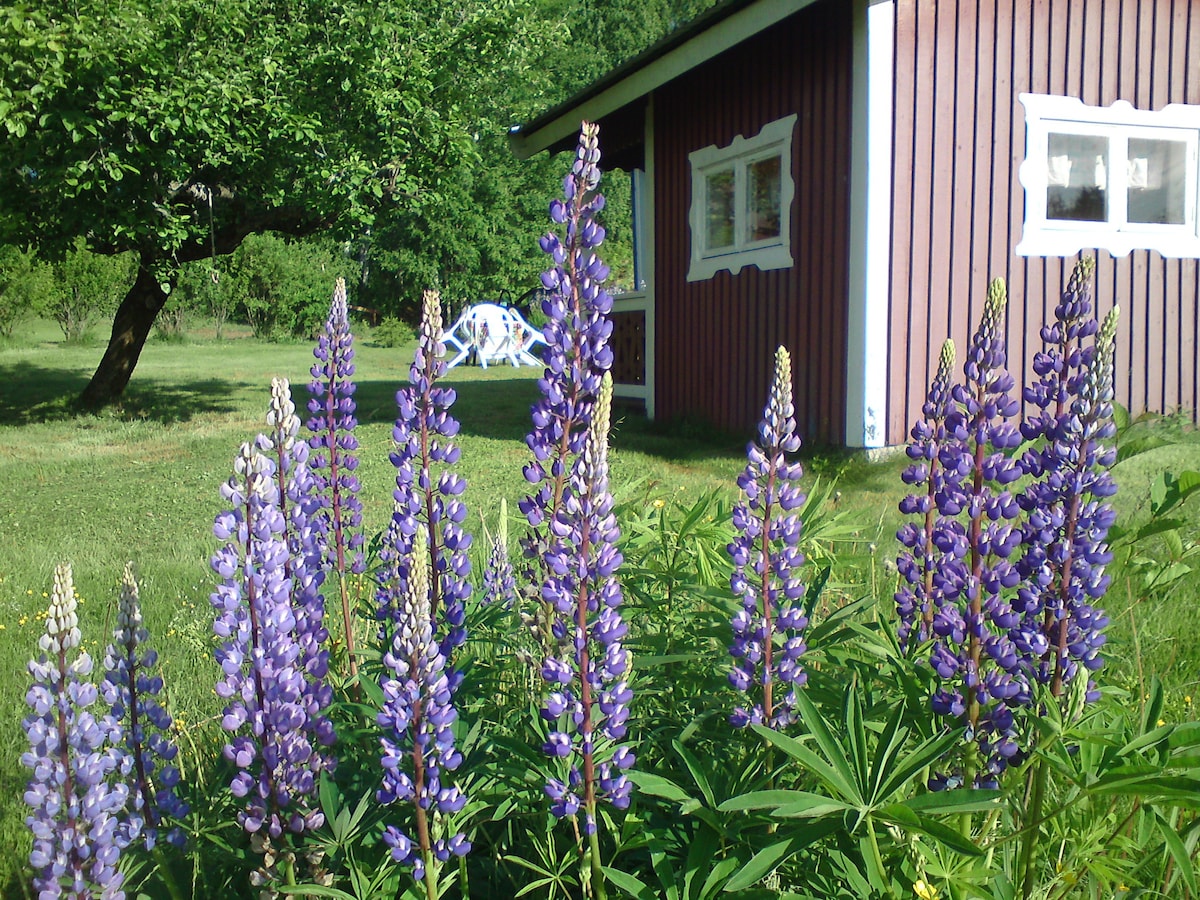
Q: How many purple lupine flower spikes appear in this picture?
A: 15